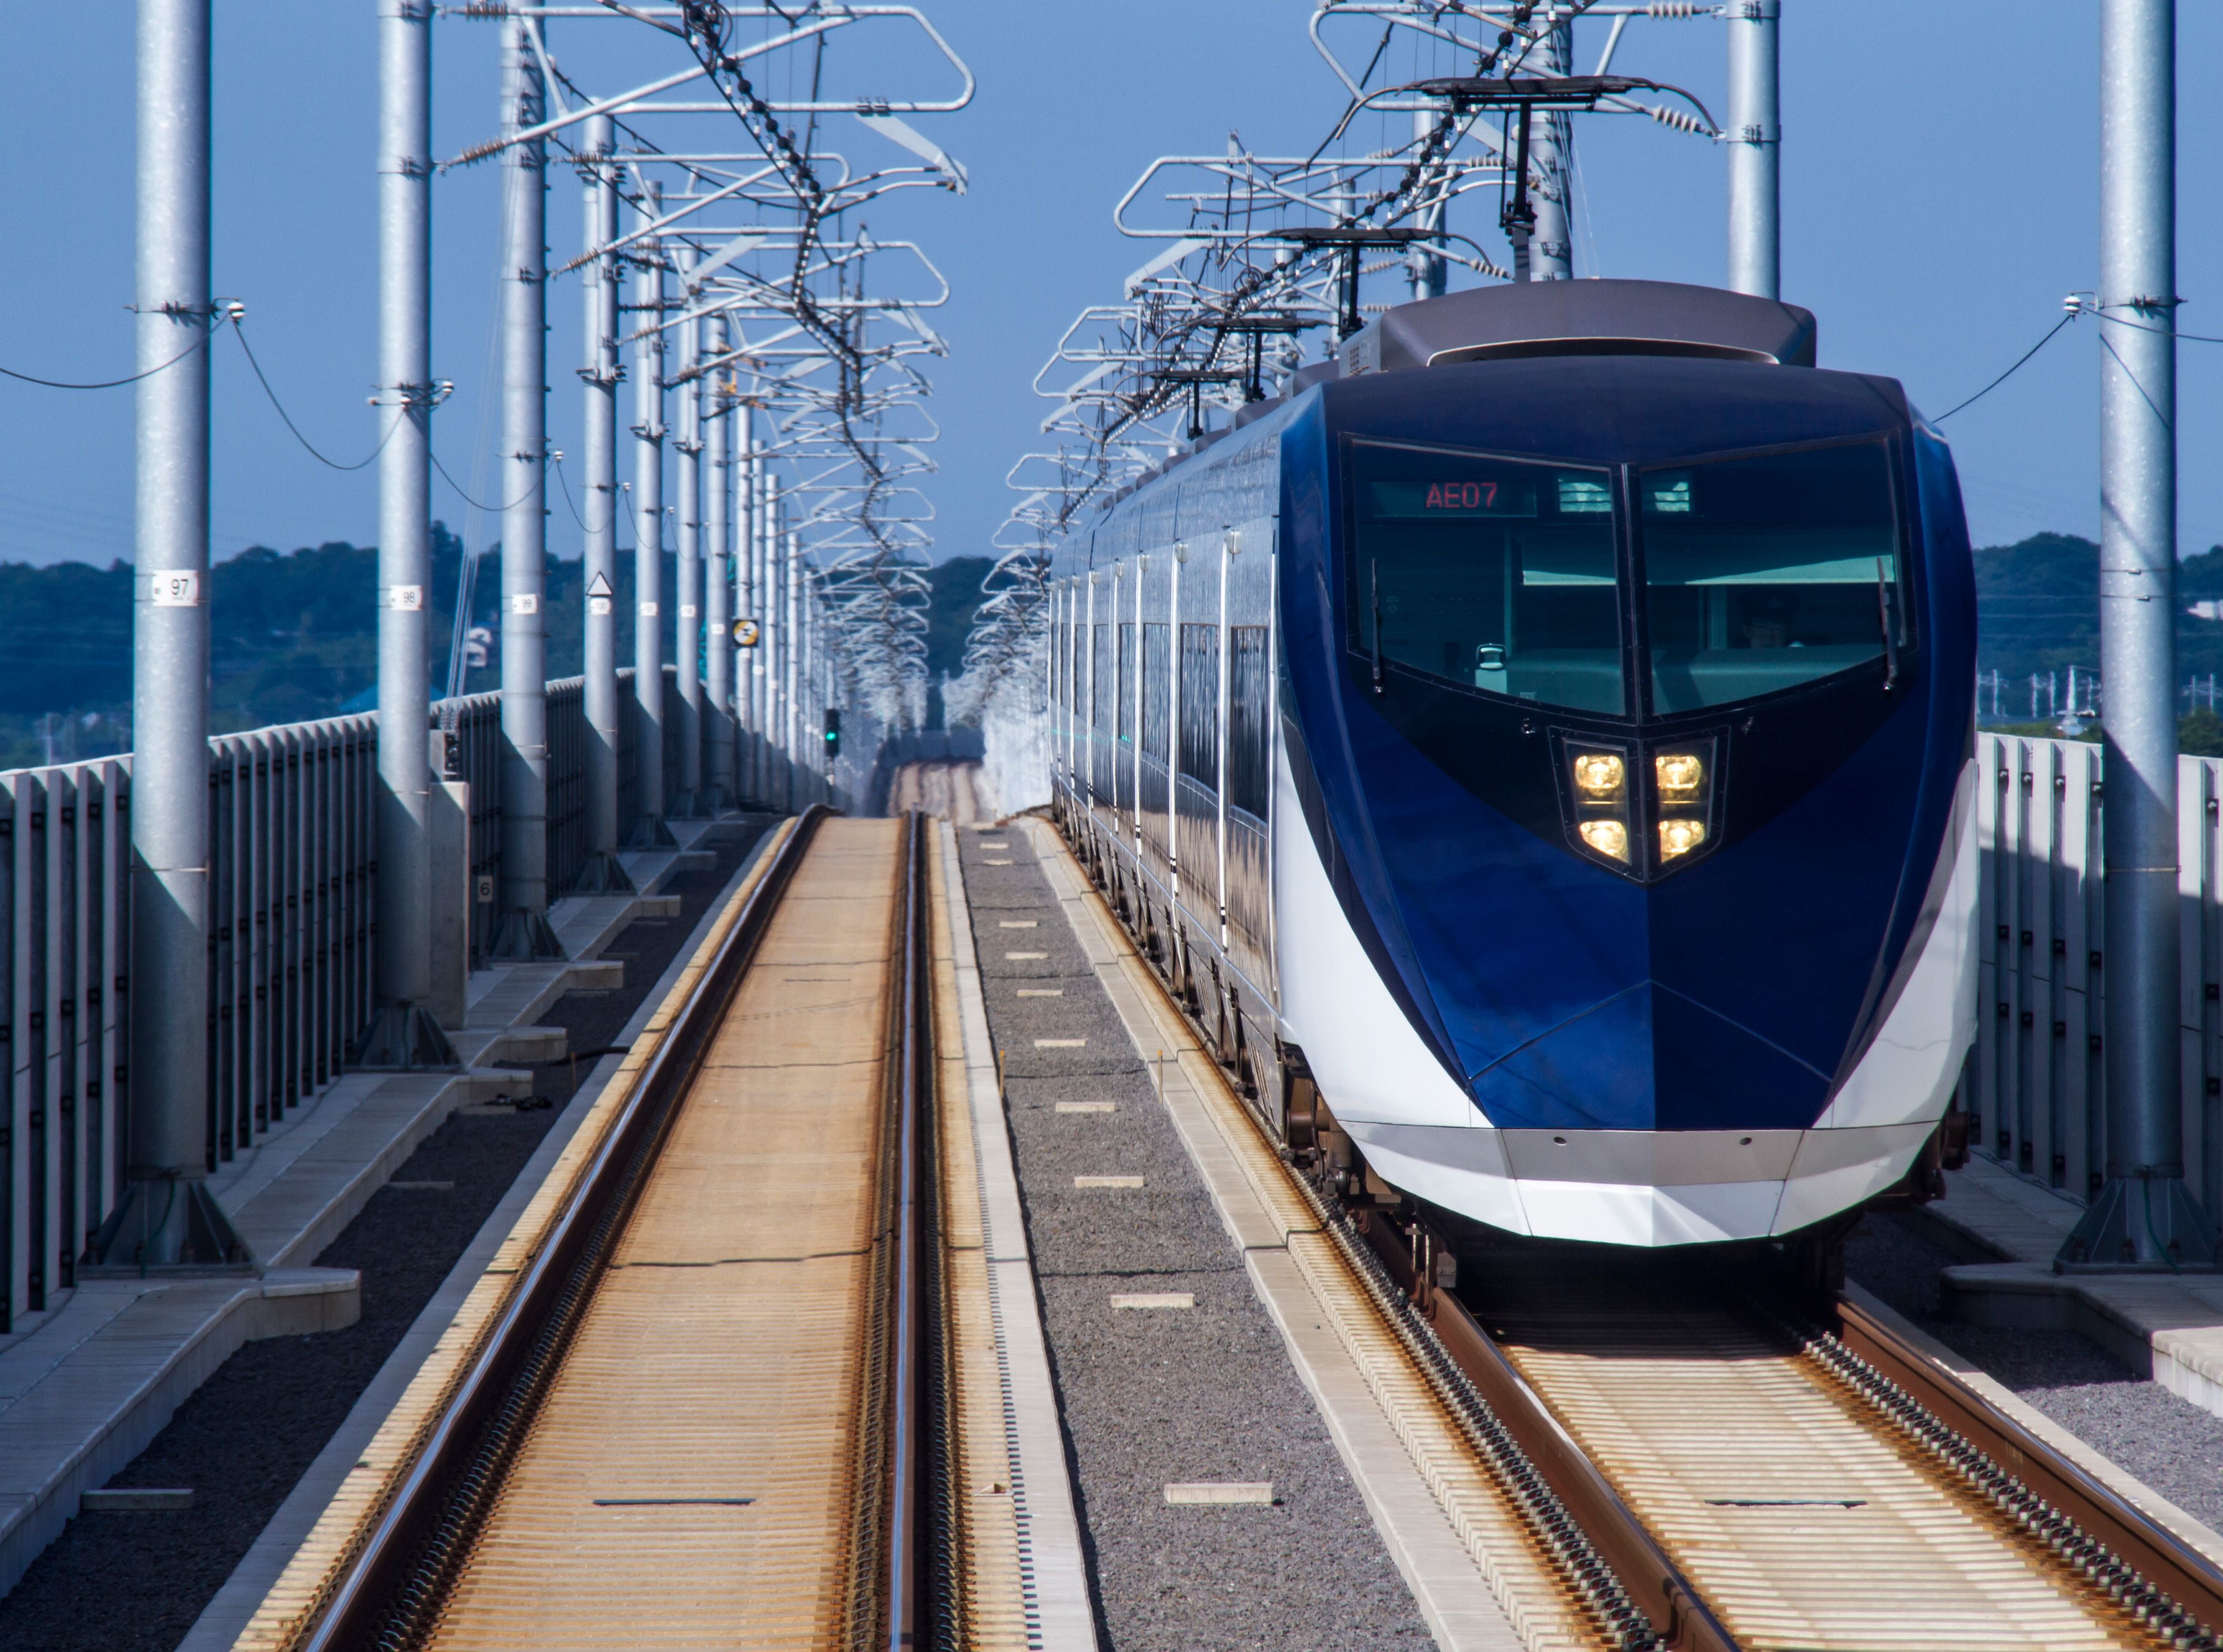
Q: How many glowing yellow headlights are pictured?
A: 4